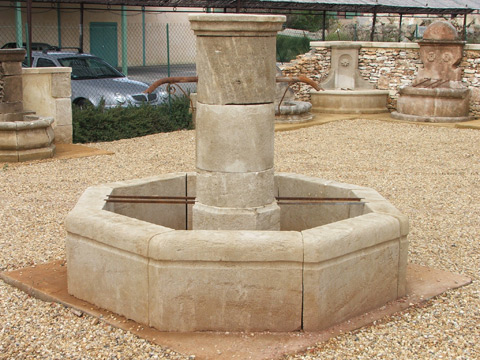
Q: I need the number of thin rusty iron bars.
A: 4